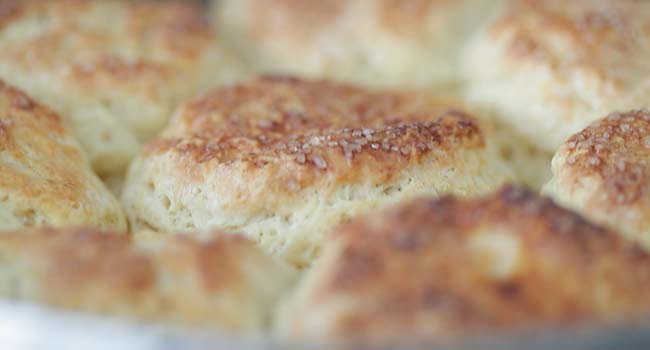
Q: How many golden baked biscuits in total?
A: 8